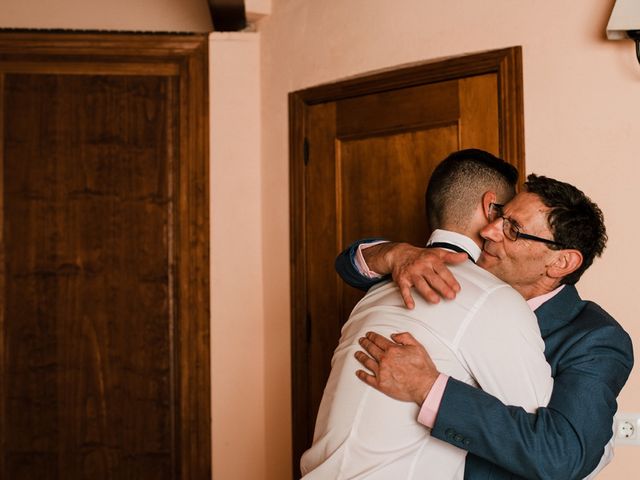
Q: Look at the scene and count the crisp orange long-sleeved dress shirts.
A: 0